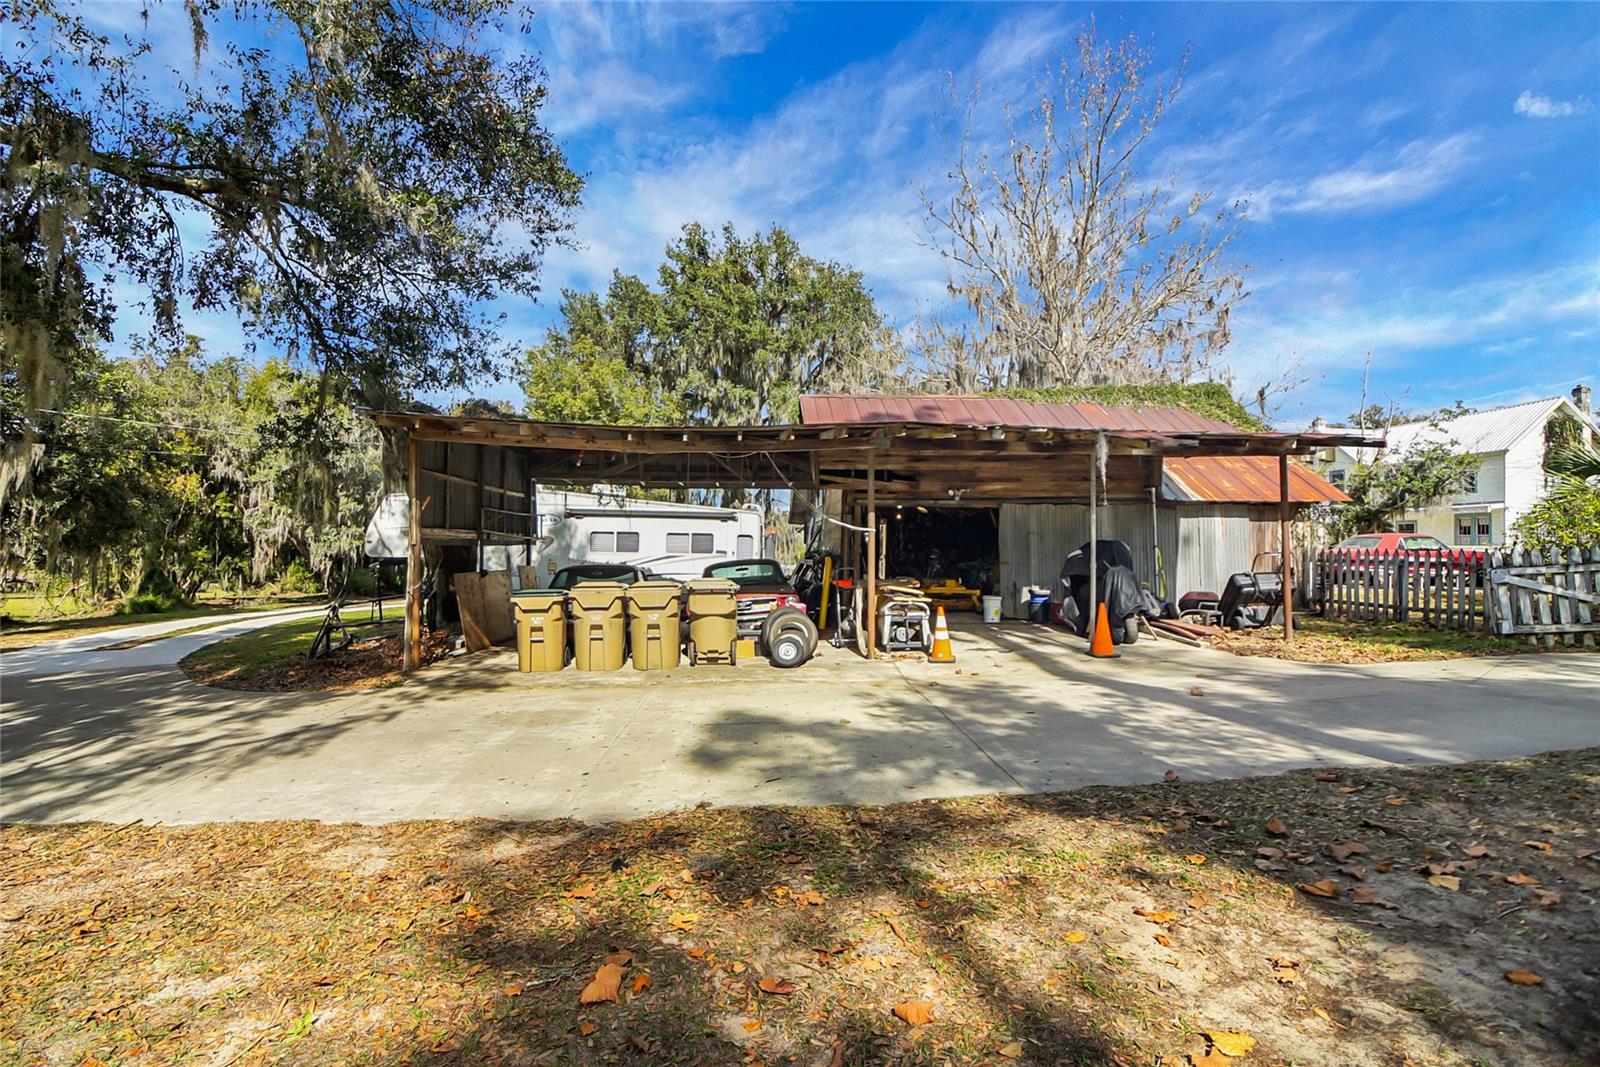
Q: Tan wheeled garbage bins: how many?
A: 4